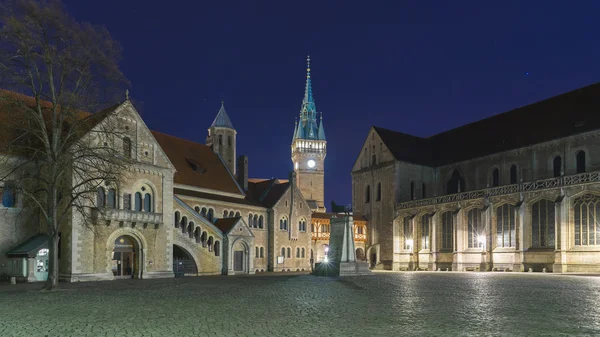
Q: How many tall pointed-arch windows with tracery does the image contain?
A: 7